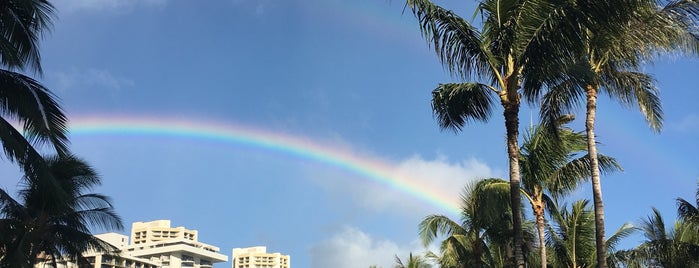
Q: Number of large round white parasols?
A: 0